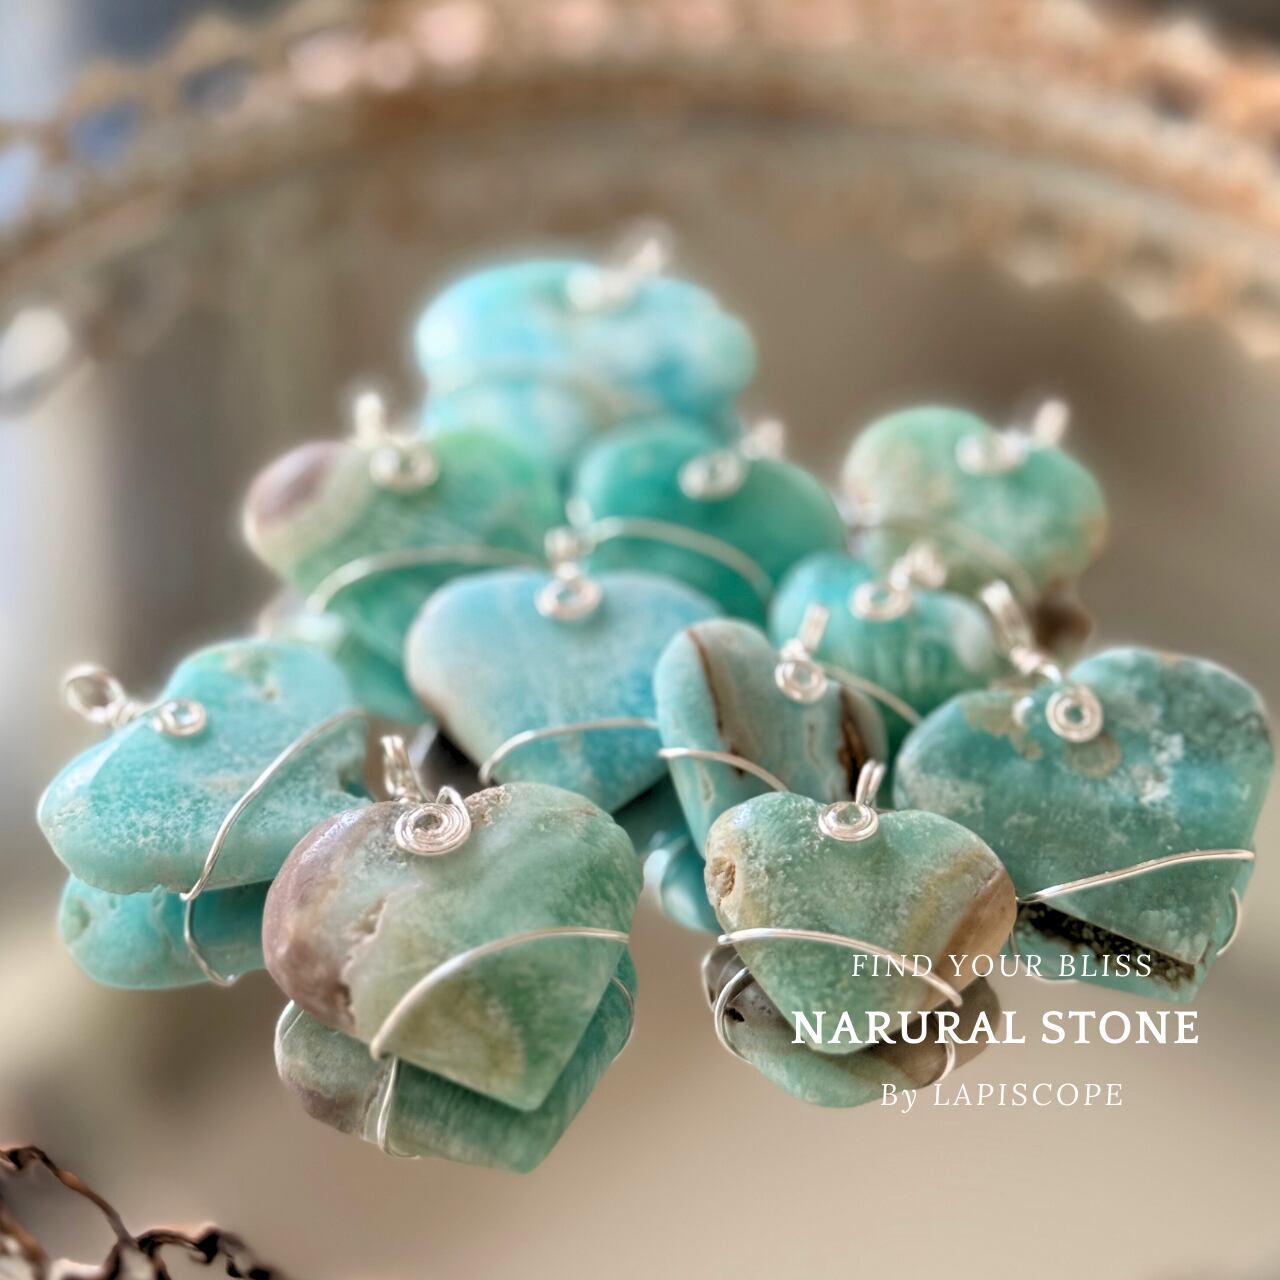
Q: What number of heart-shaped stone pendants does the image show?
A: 11